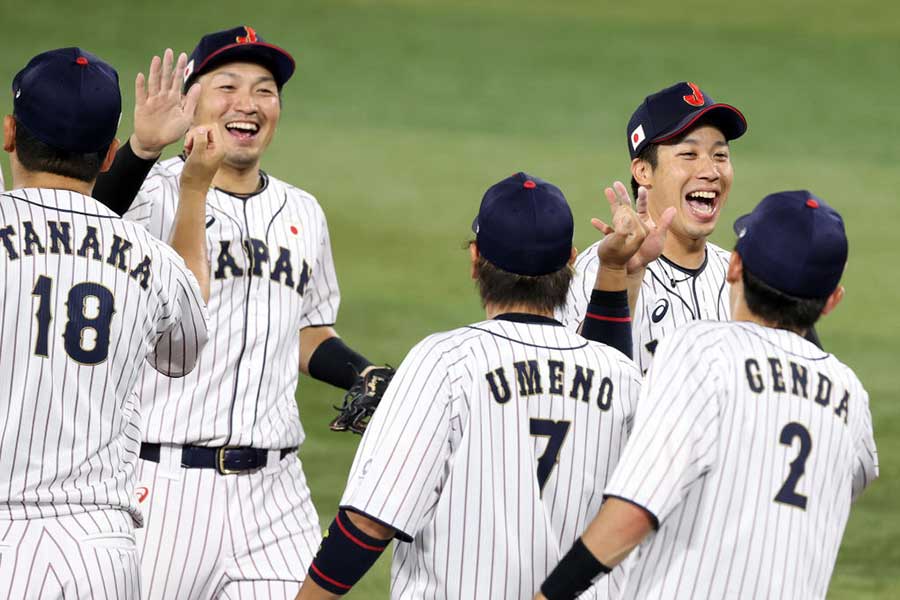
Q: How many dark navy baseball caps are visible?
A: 5